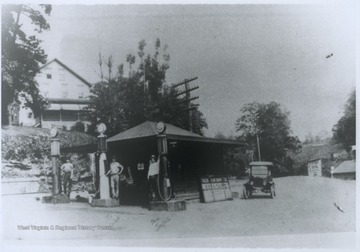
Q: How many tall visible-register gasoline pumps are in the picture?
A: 3